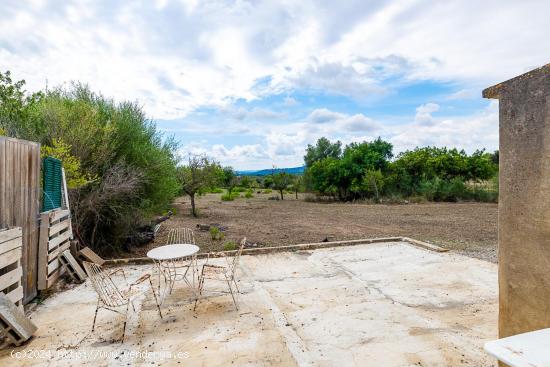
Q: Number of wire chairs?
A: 3